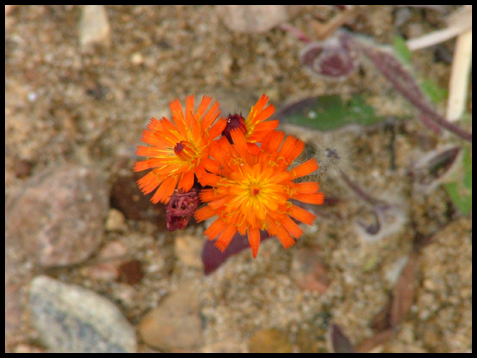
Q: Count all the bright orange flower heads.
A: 3